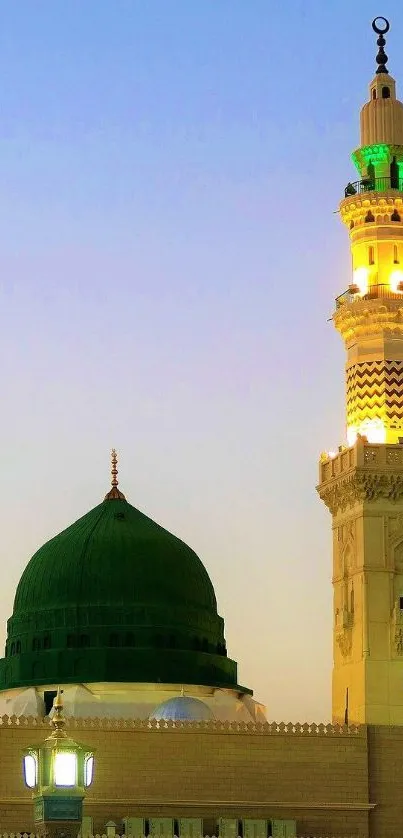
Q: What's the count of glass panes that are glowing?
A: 3